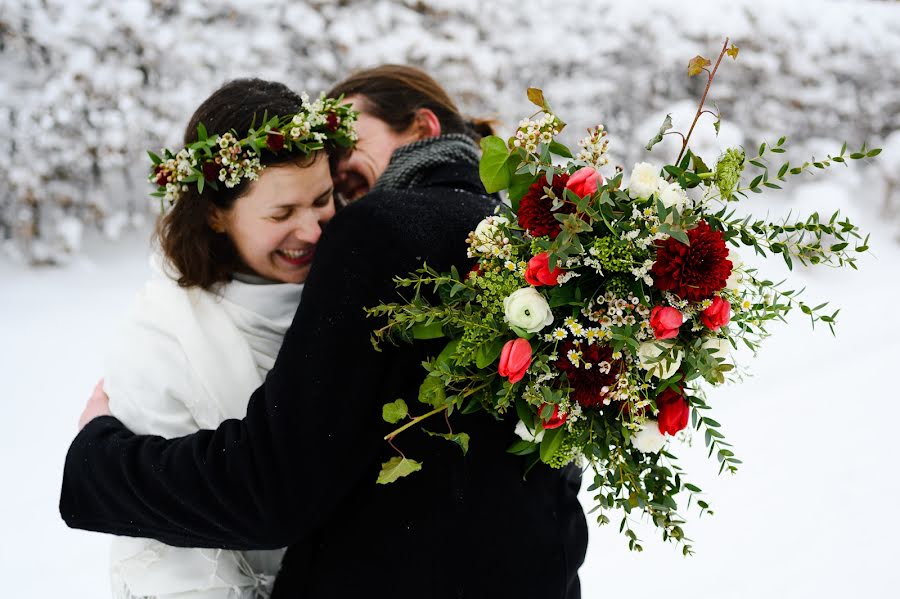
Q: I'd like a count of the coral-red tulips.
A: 7